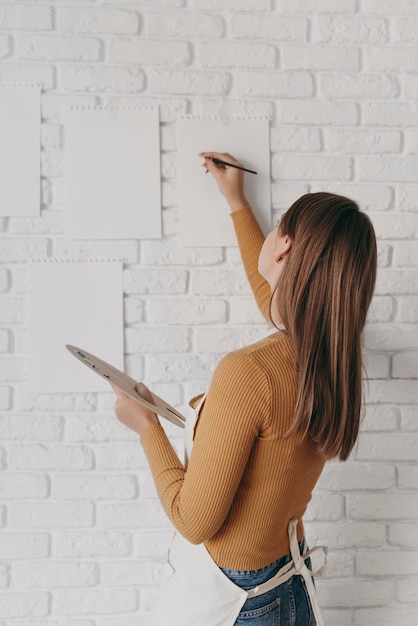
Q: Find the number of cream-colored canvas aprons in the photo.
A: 1